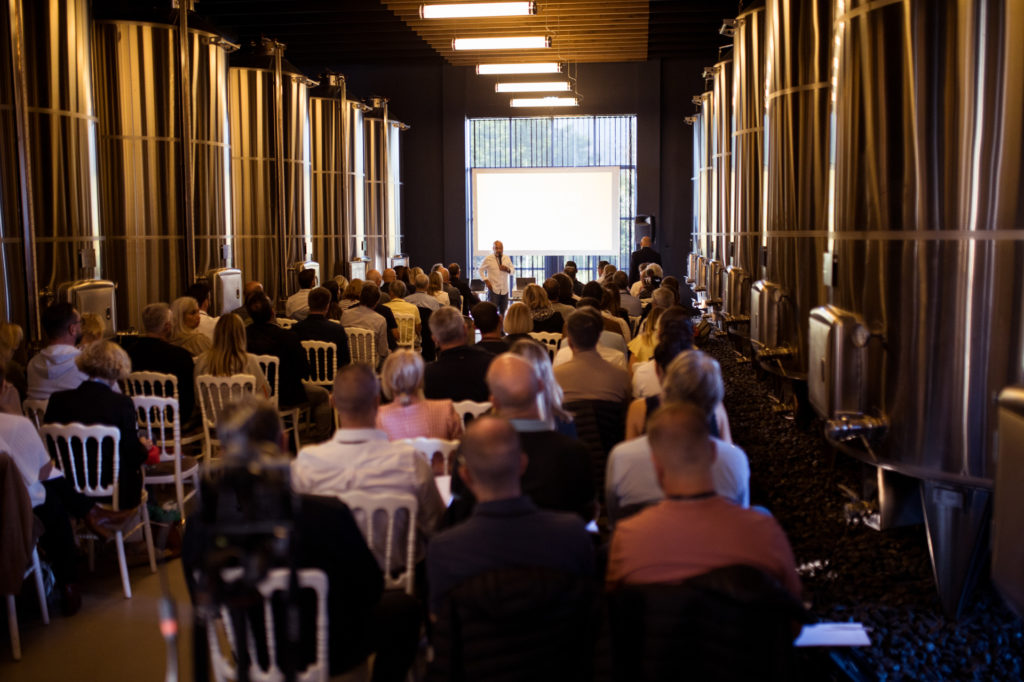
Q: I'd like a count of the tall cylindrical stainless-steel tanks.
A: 11